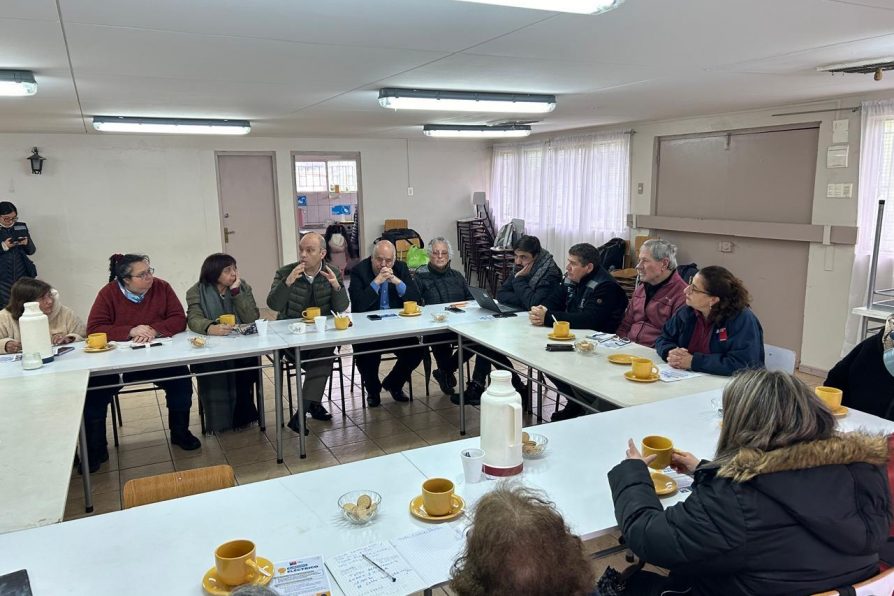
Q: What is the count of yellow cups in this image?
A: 11